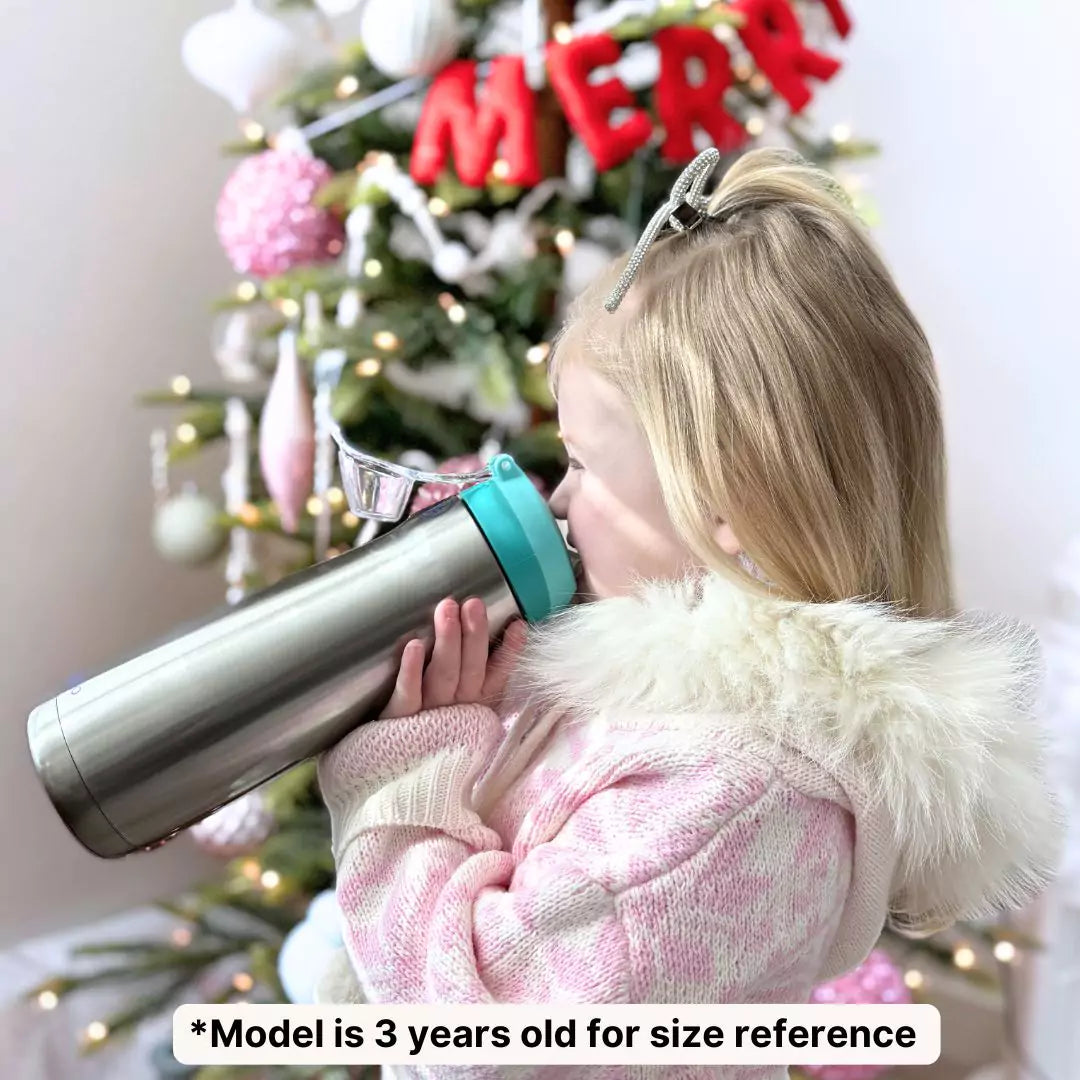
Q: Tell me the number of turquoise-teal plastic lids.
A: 1